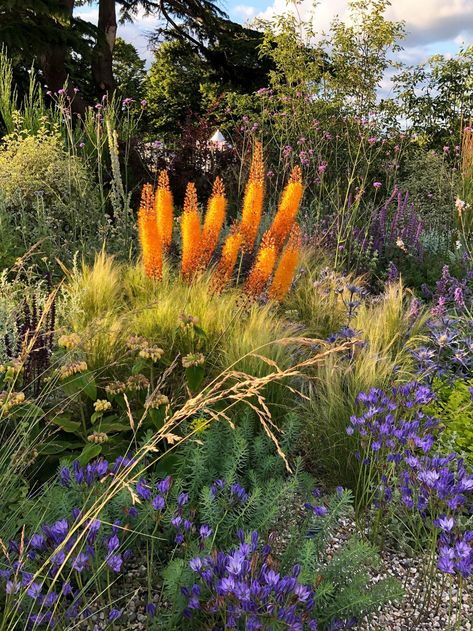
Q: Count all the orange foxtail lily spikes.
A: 9